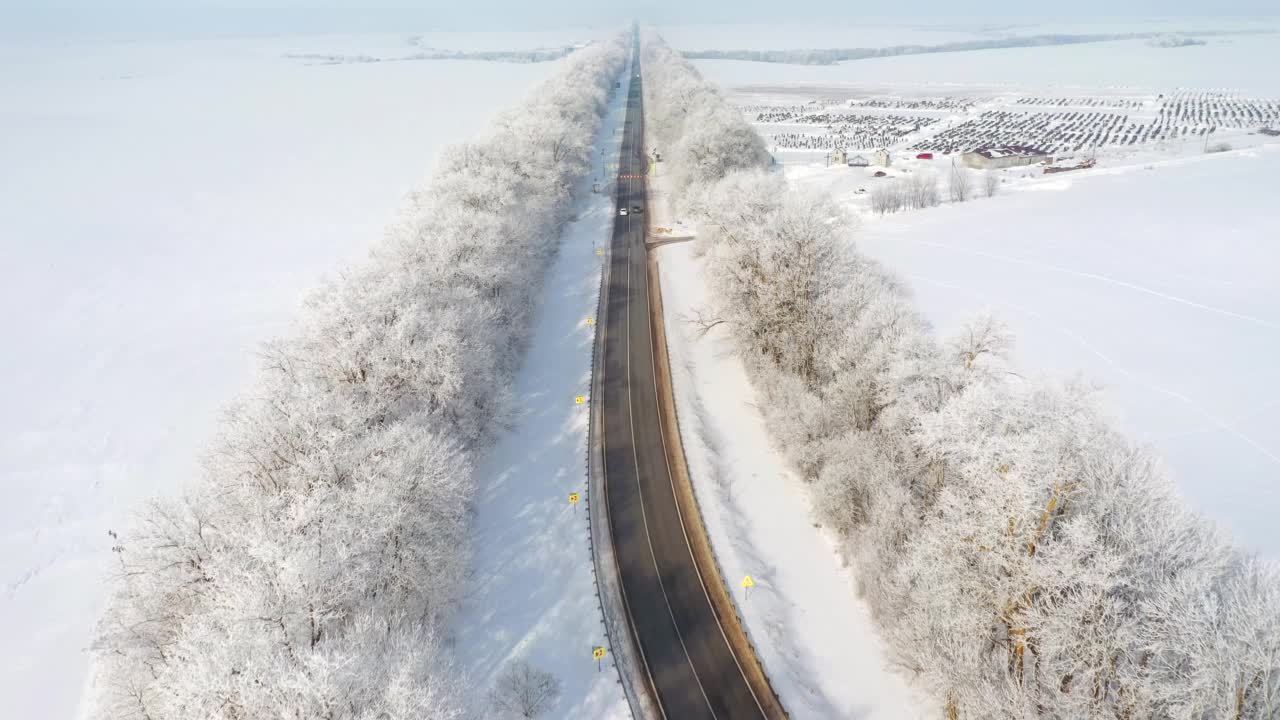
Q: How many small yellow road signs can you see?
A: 6